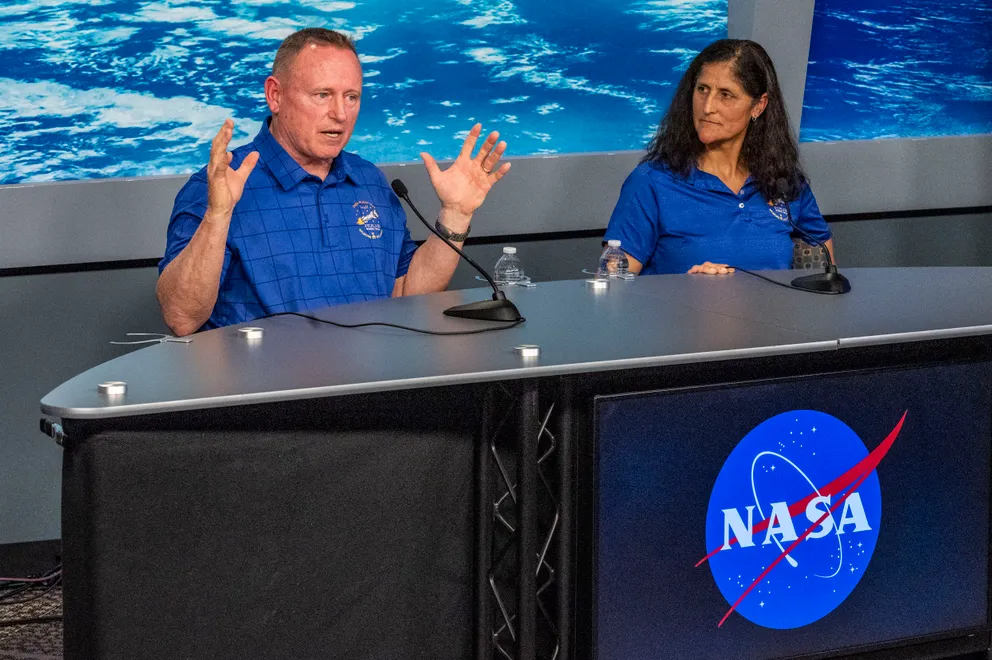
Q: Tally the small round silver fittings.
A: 4